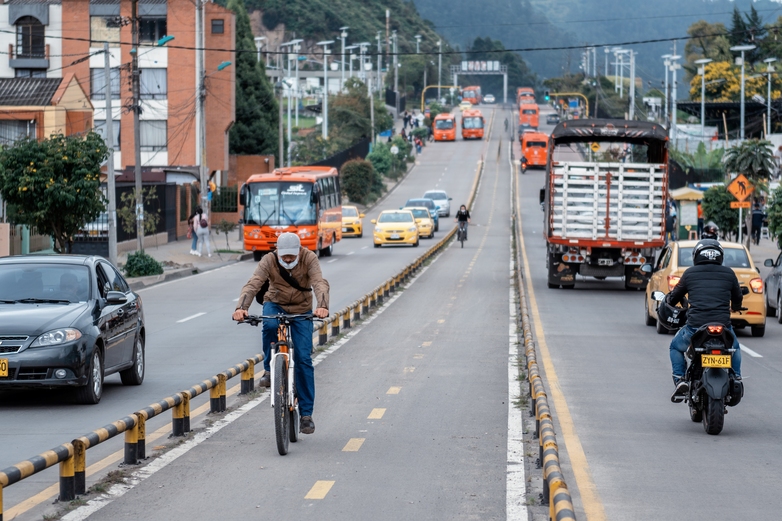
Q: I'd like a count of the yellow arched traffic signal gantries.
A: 2